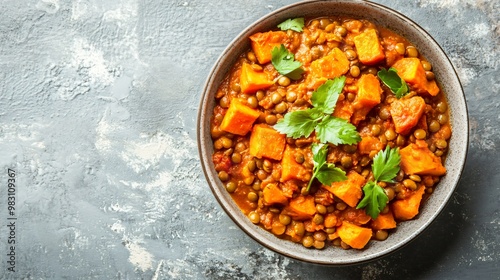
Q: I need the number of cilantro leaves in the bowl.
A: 10